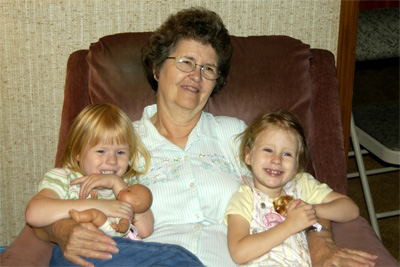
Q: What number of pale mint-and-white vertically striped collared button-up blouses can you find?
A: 1